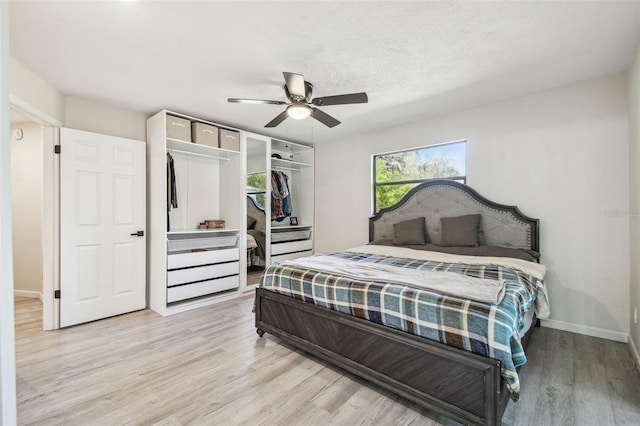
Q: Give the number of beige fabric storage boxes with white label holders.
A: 3